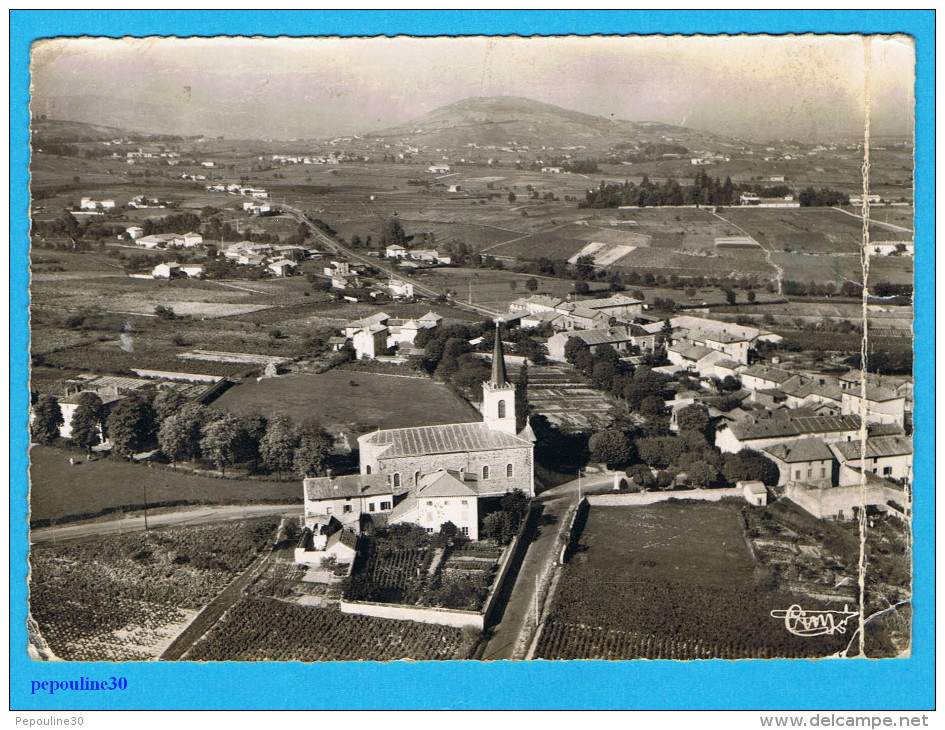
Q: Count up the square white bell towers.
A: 1